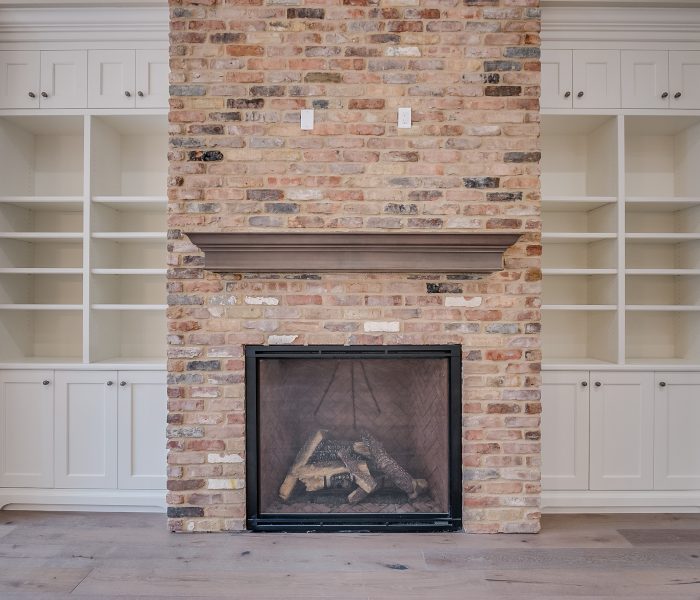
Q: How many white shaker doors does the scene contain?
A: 14